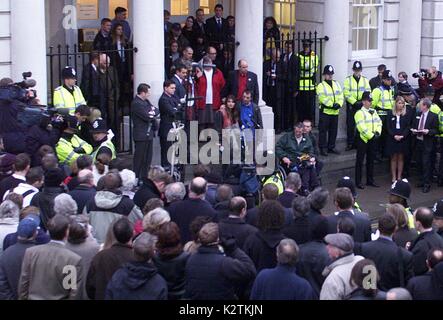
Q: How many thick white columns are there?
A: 5